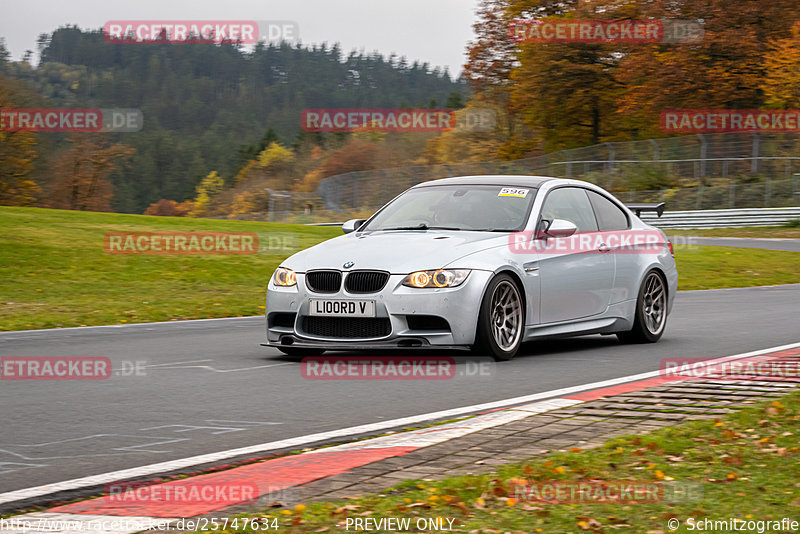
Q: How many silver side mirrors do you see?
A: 2